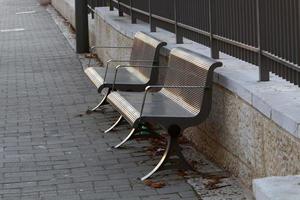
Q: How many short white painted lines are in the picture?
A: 2